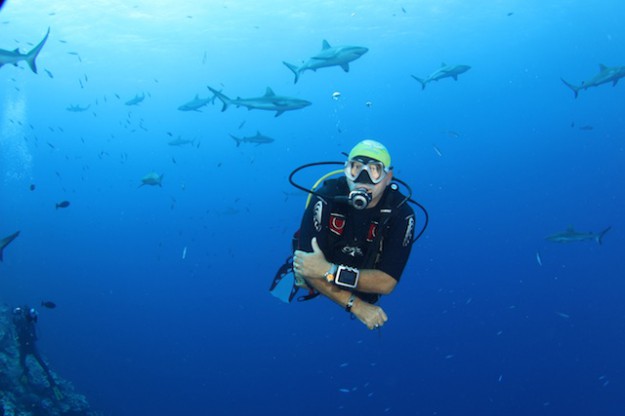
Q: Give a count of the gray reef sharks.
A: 13